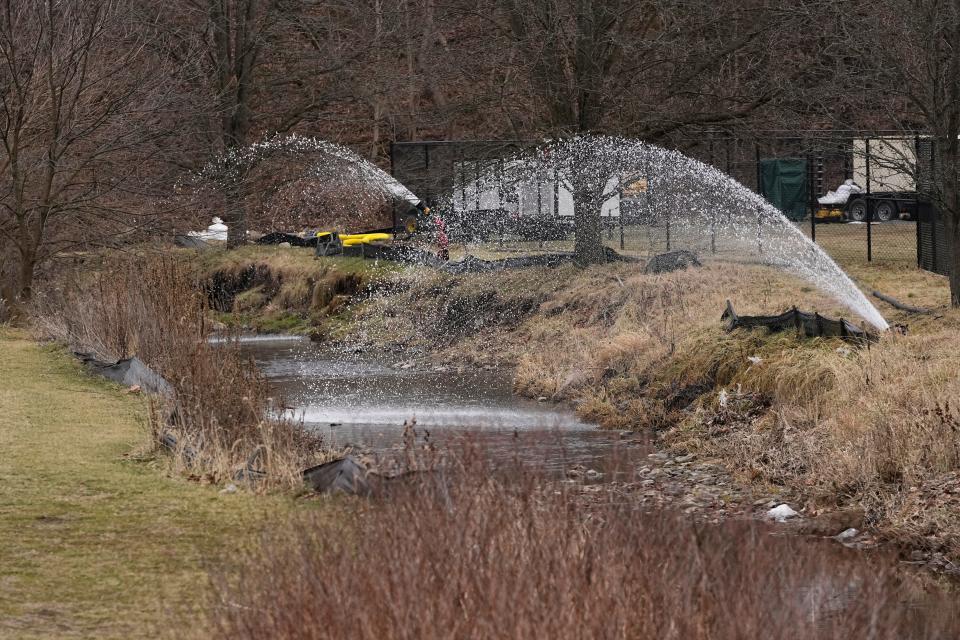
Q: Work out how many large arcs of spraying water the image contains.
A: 2